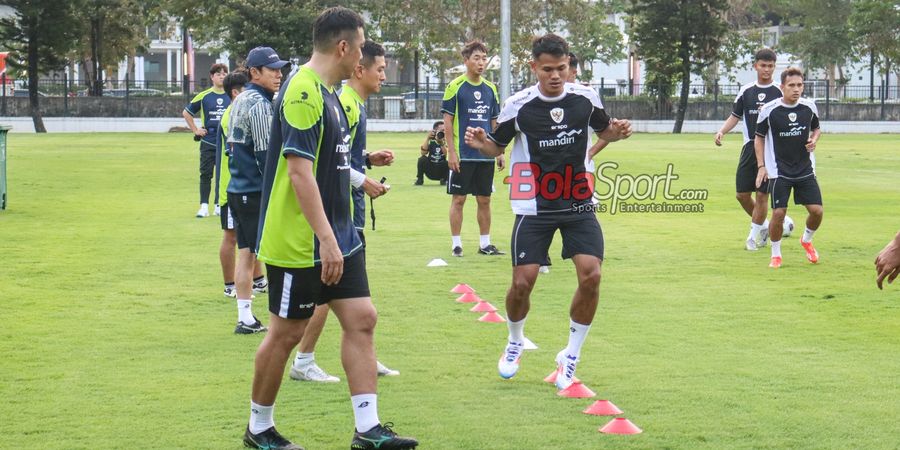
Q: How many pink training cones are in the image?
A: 8